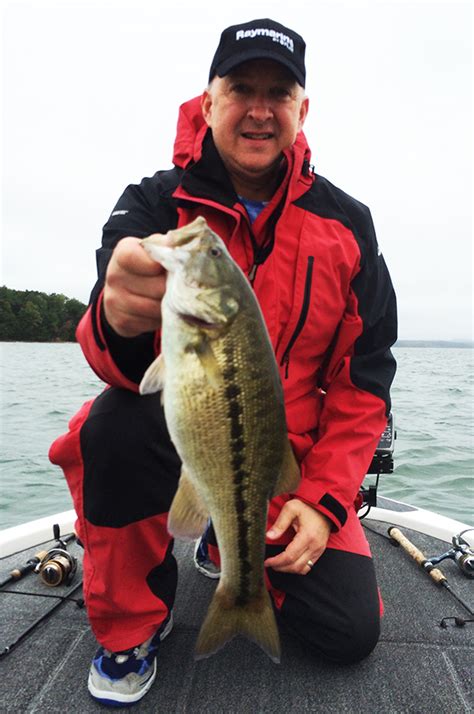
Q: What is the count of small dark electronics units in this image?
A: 1